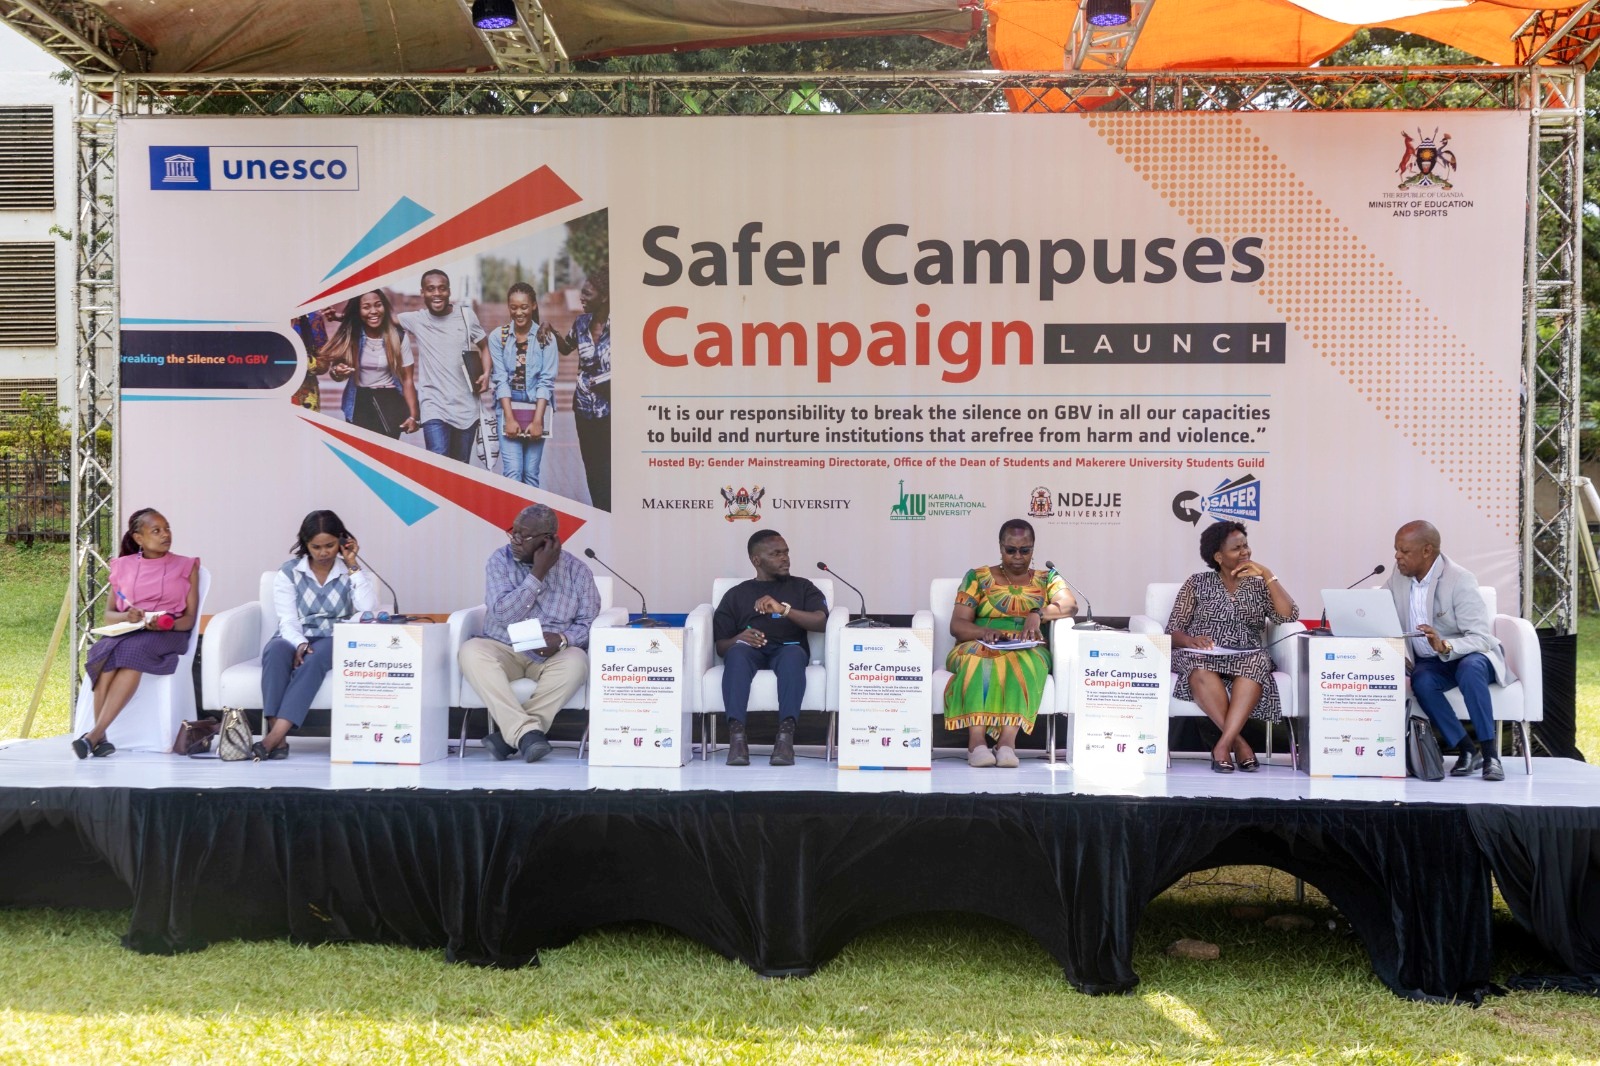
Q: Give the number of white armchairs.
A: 6